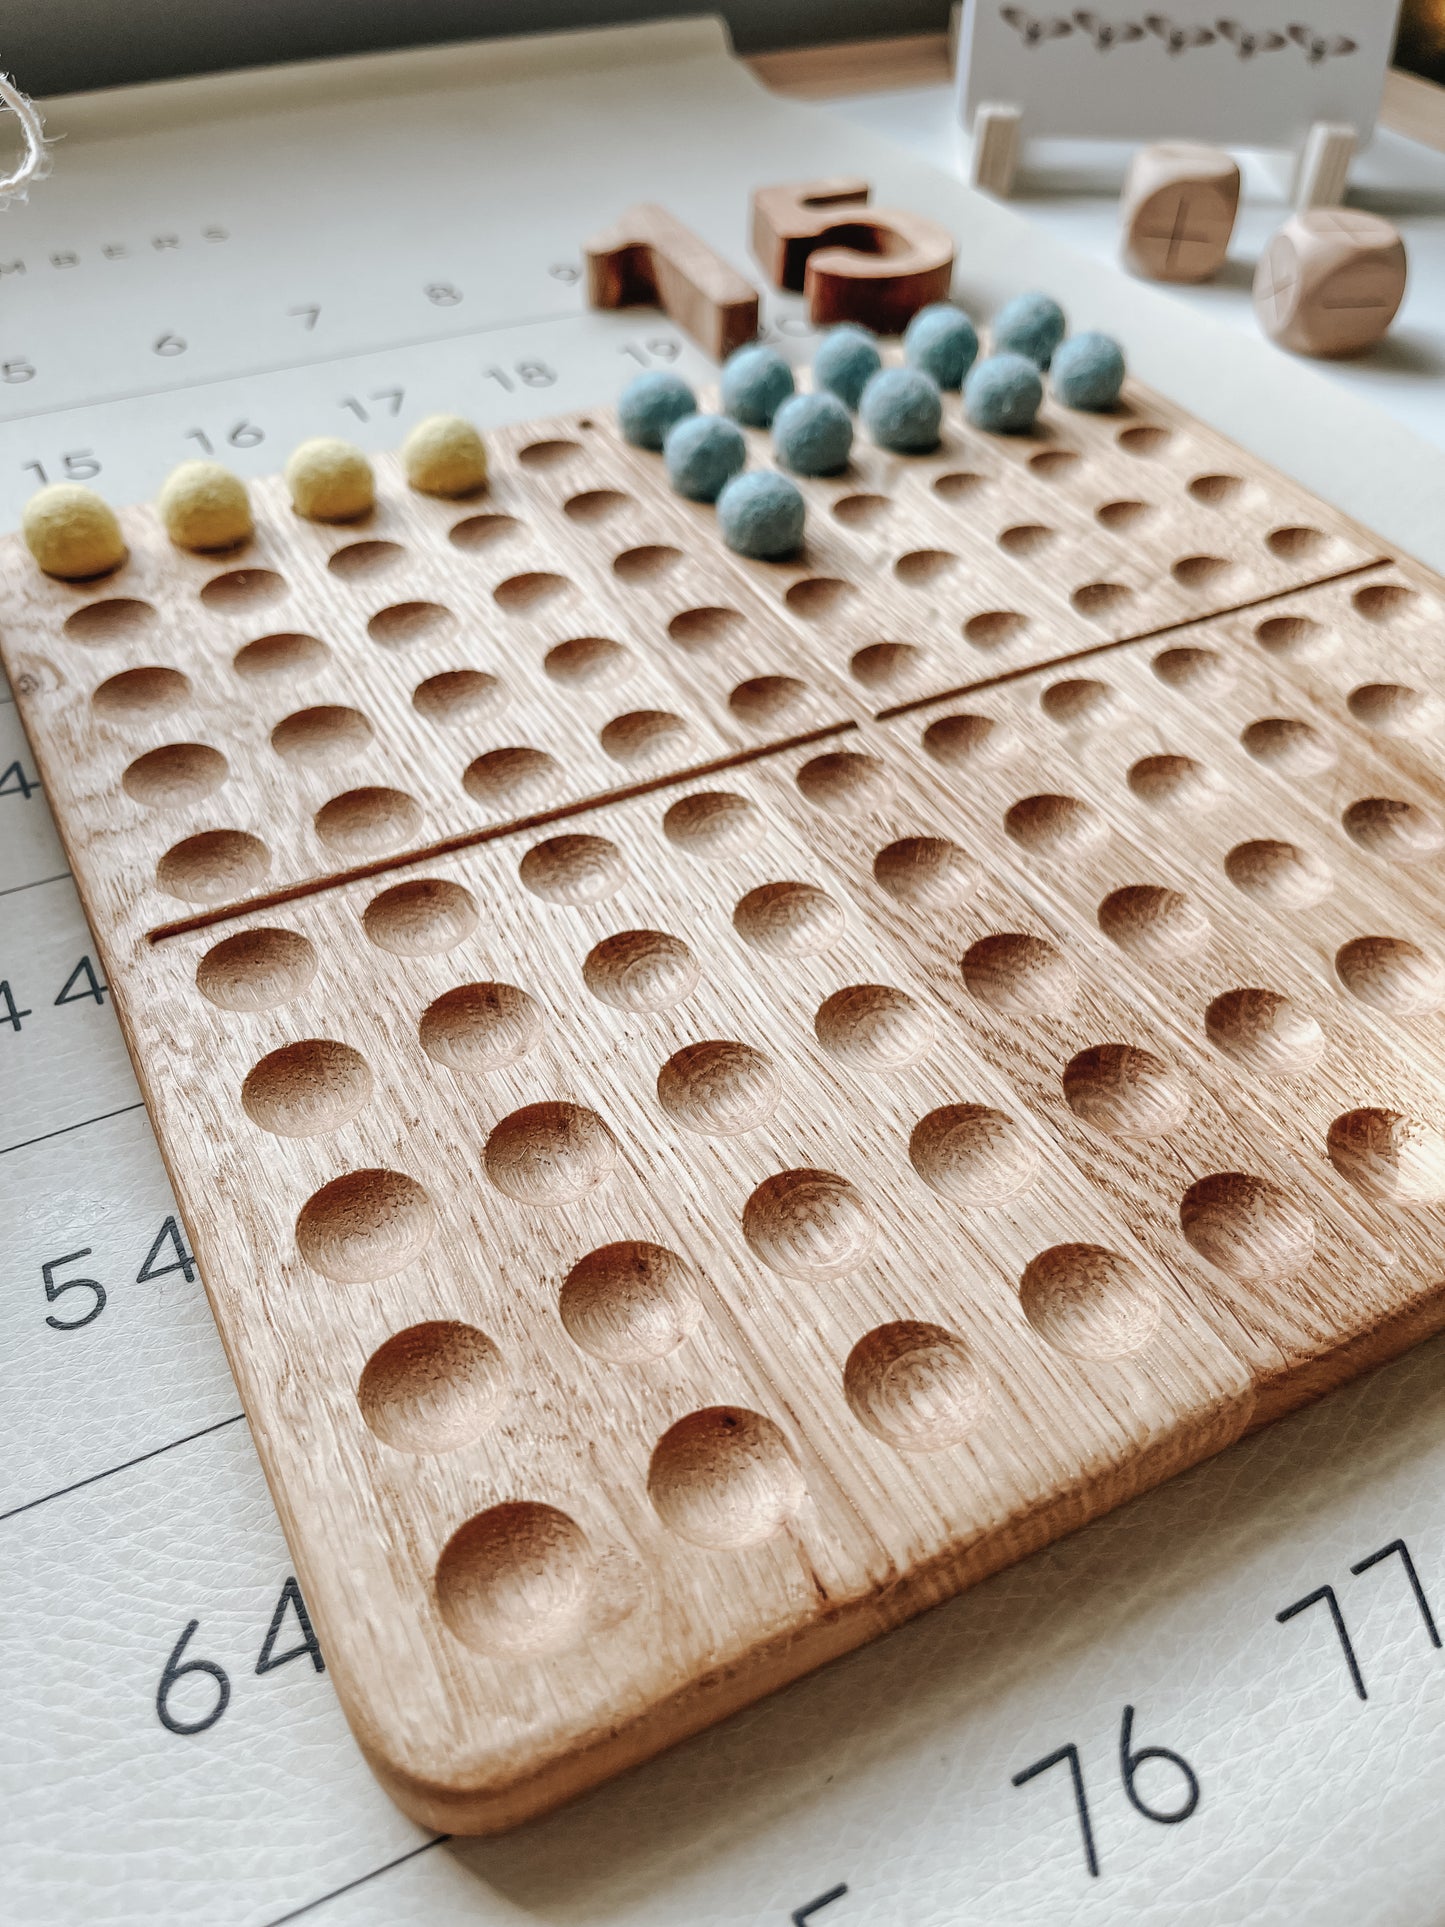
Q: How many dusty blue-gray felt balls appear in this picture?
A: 11